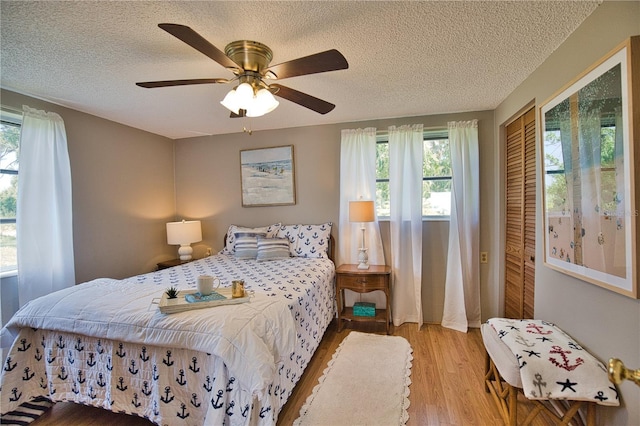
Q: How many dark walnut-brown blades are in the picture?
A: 5